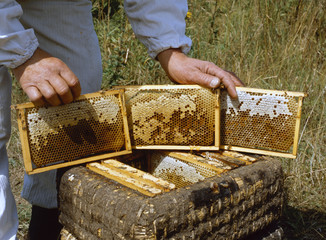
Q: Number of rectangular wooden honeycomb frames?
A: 3